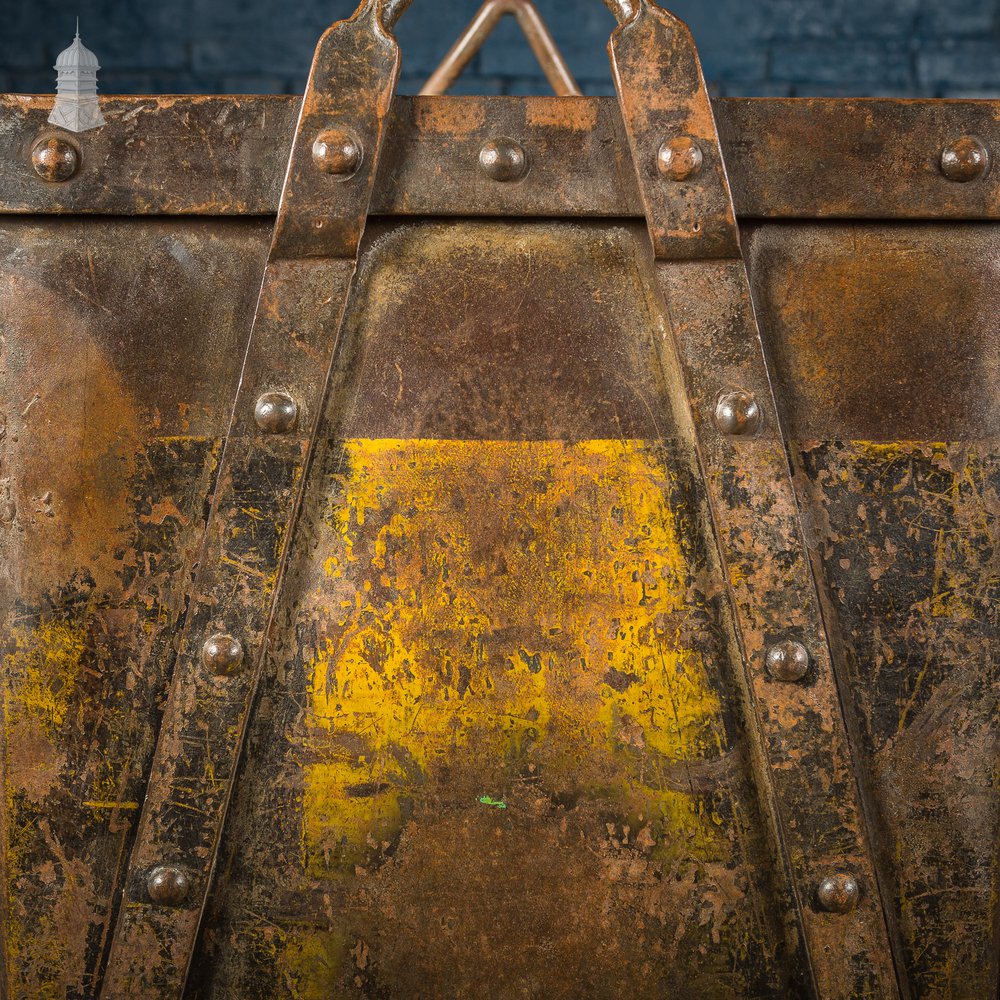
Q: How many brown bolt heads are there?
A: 11